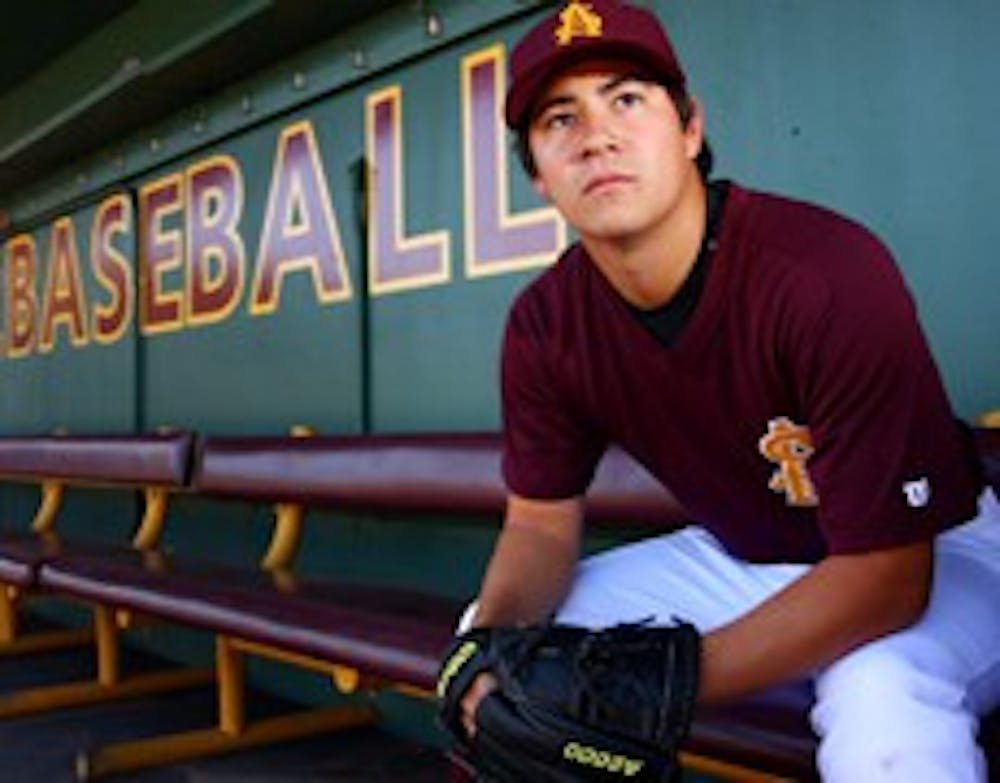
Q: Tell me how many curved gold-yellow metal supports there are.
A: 3